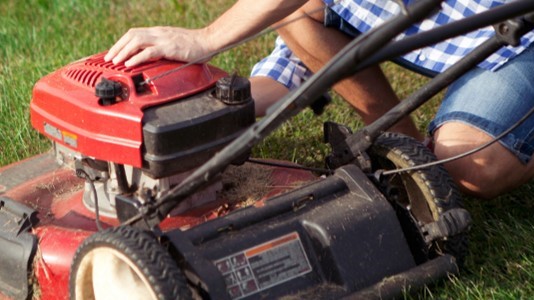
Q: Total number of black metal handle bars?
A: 3